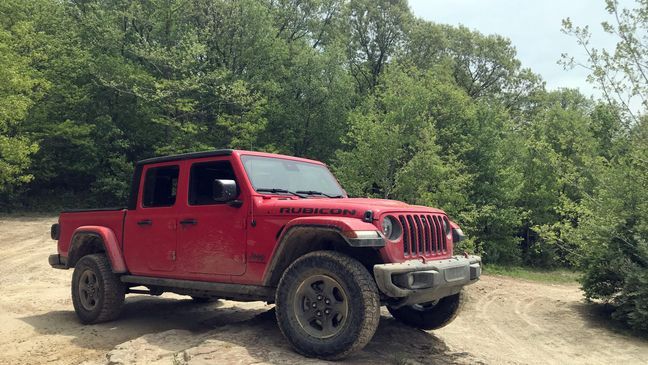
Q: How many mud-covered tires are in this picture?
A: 3